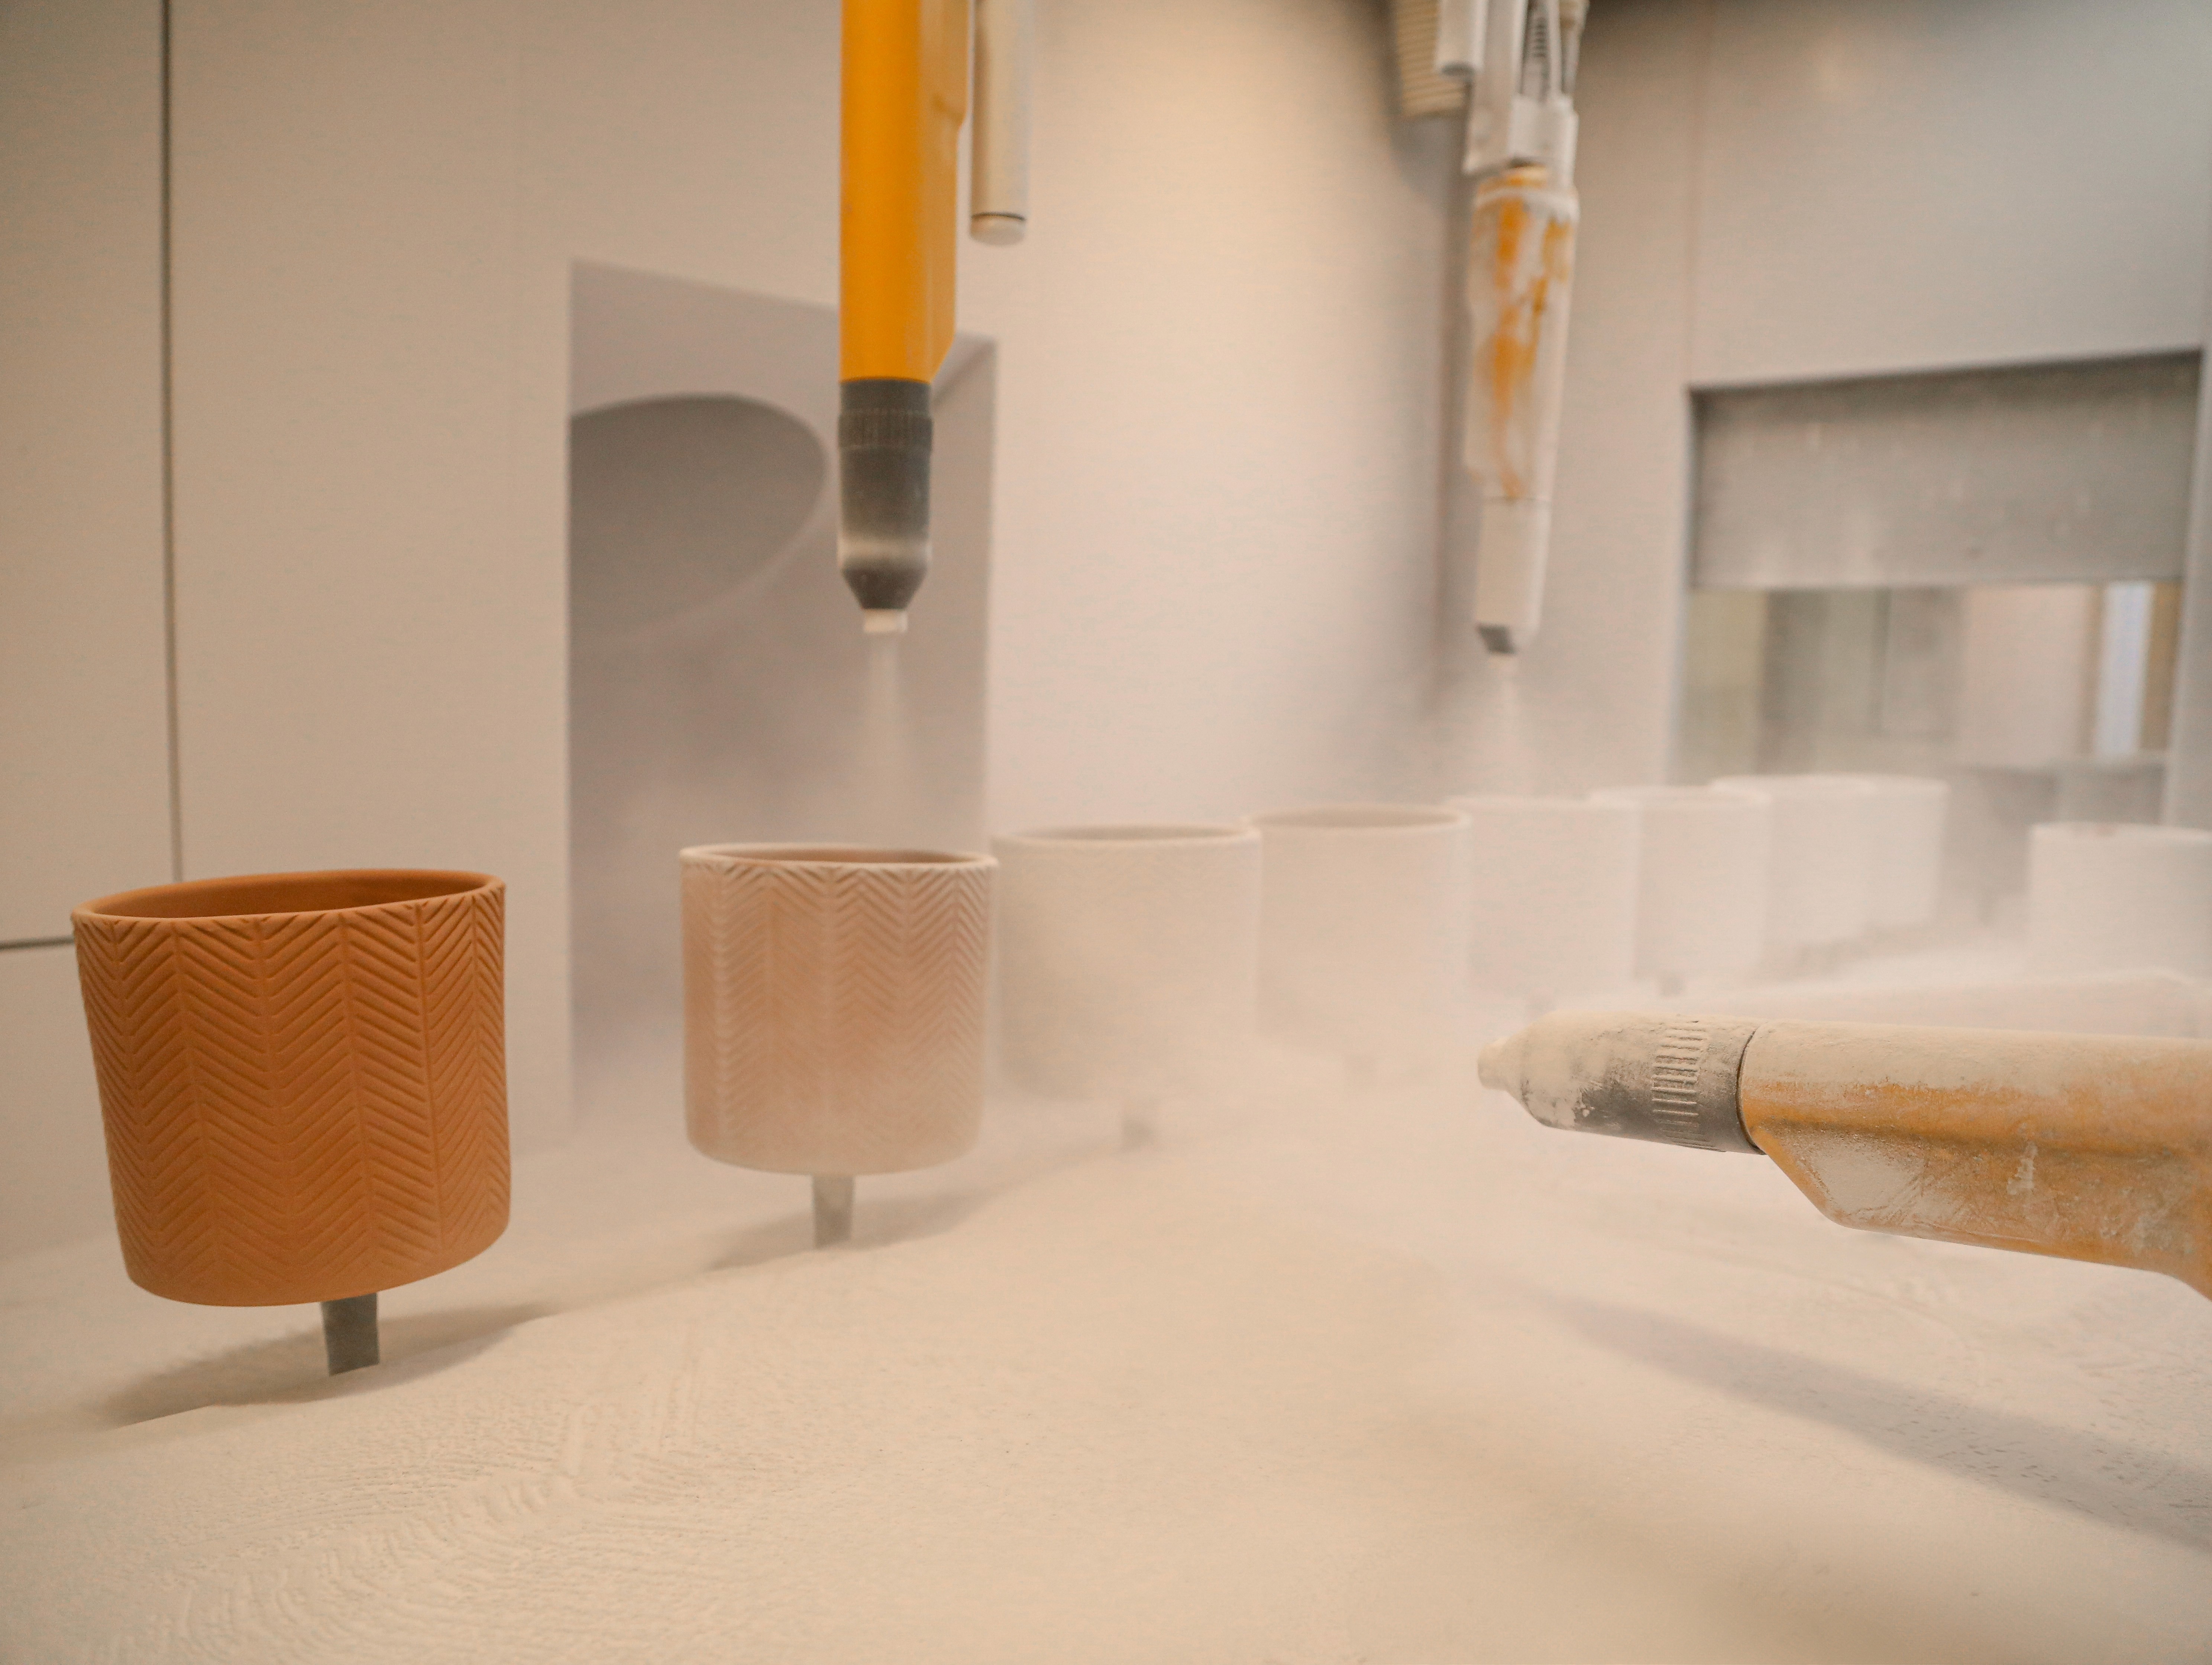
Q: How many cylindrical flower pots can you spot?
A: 9